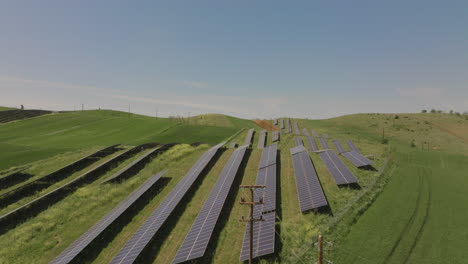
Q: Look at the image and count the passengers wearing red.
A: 0